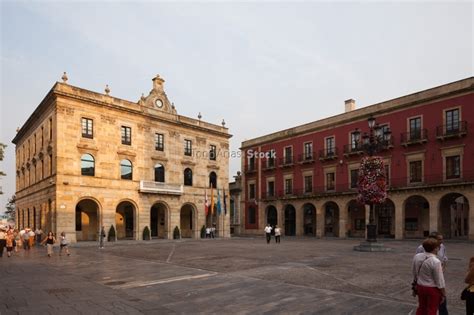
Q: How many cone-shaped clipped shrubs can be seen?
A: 4